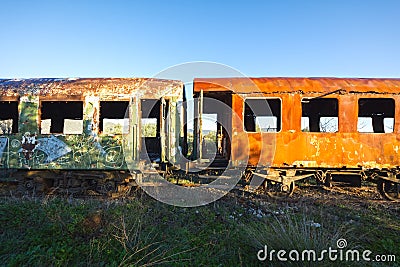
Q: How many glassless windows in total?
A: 6